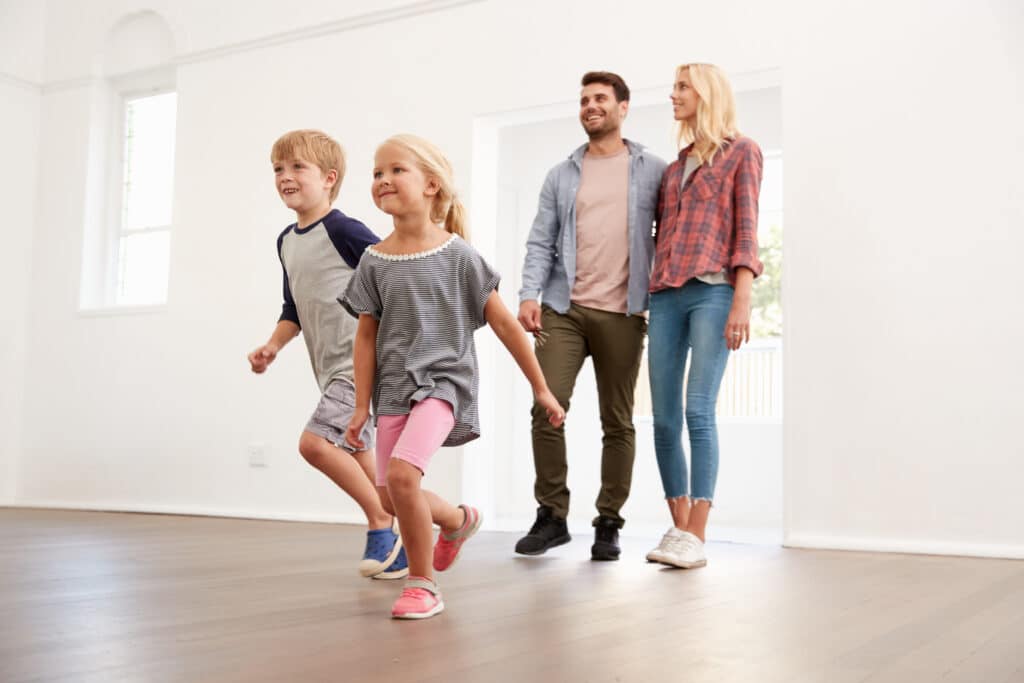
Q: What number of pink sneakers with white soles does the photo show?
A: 2